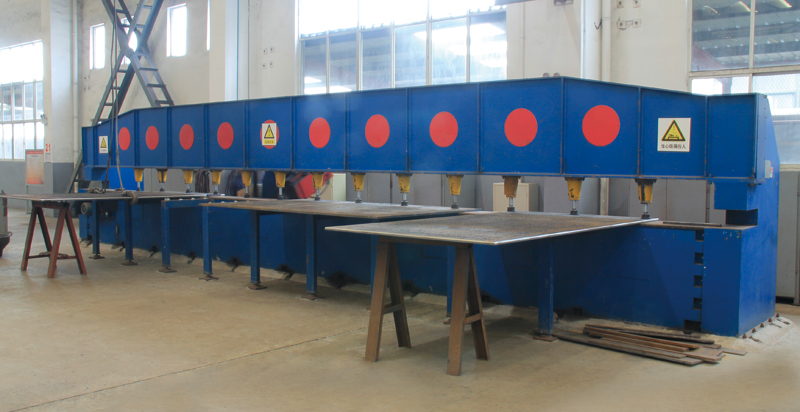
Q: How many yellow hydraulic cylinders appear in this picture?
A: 13